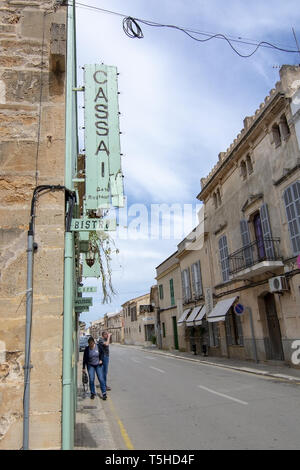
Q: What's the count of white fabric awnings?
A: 4